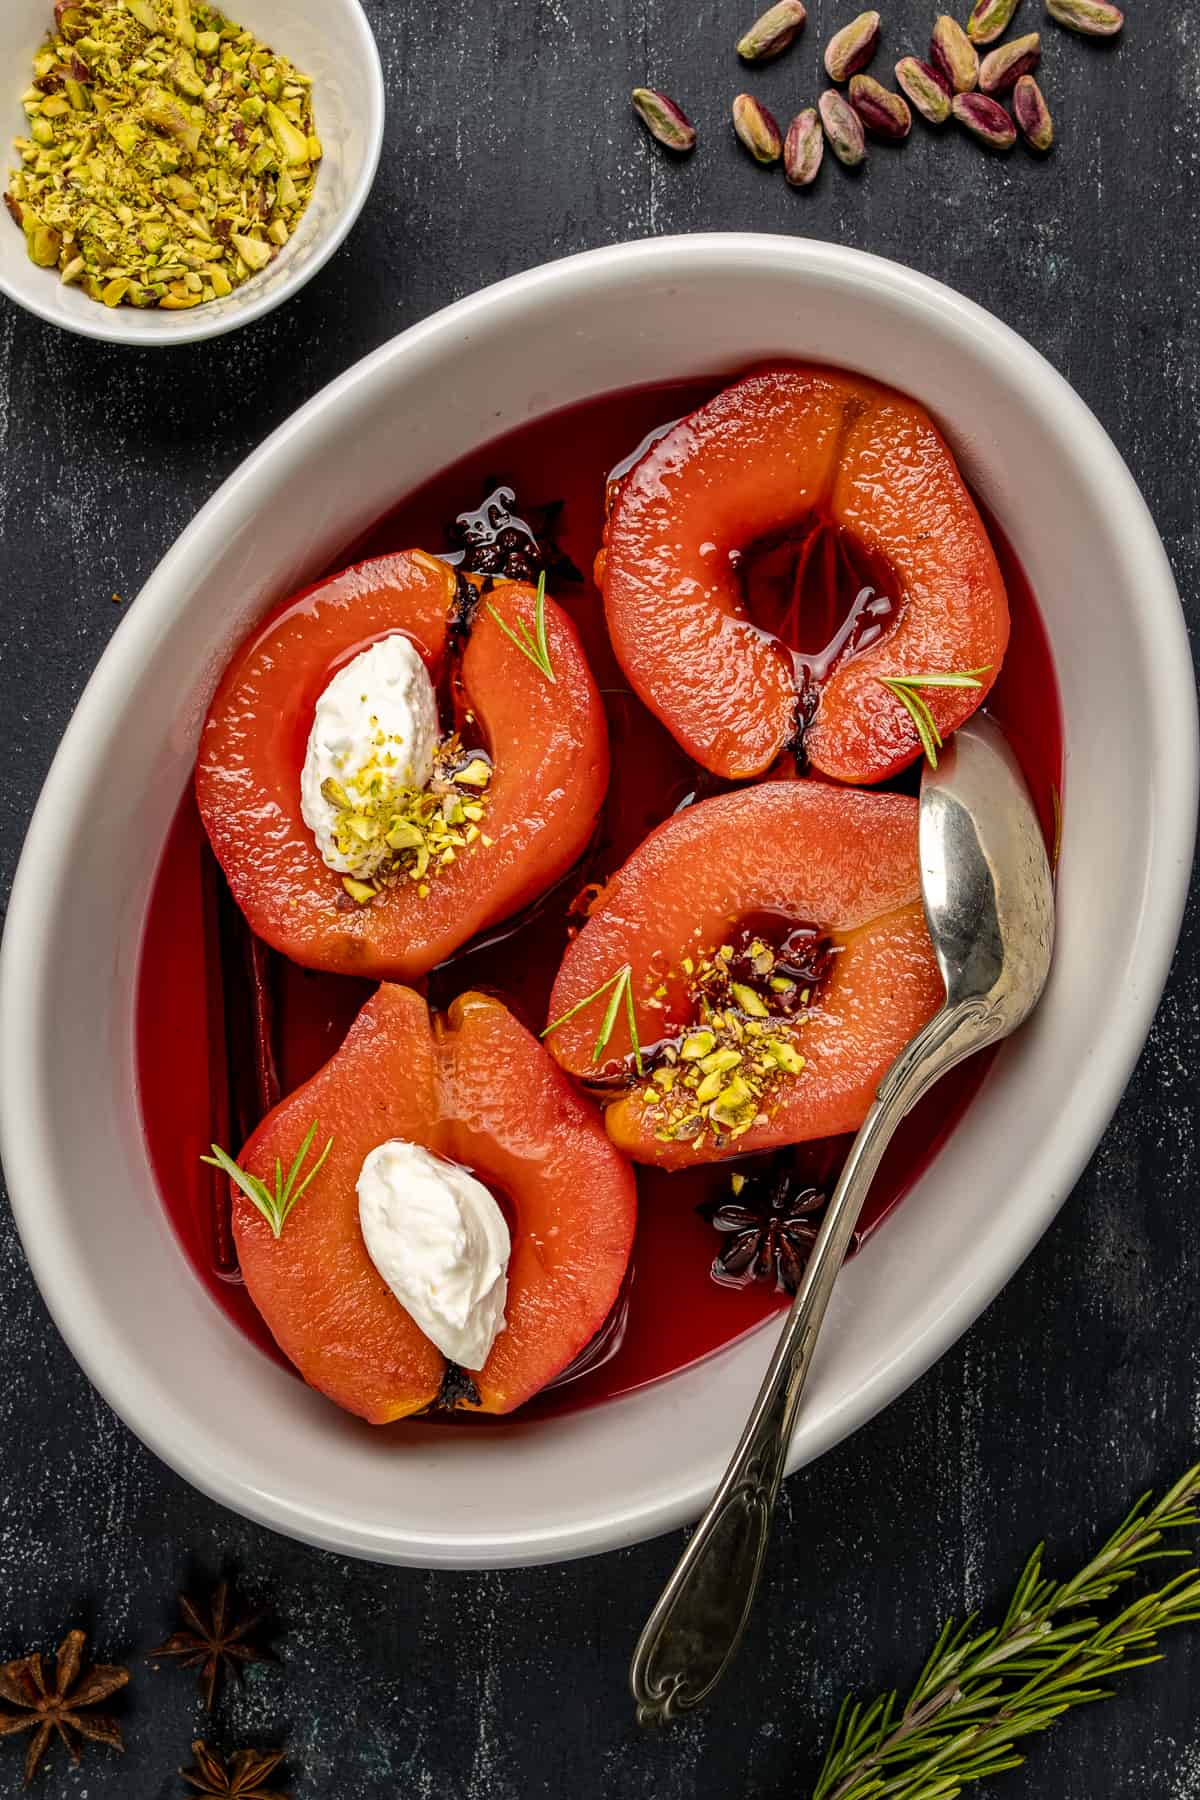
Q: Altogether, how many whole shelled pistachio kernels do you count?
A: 14